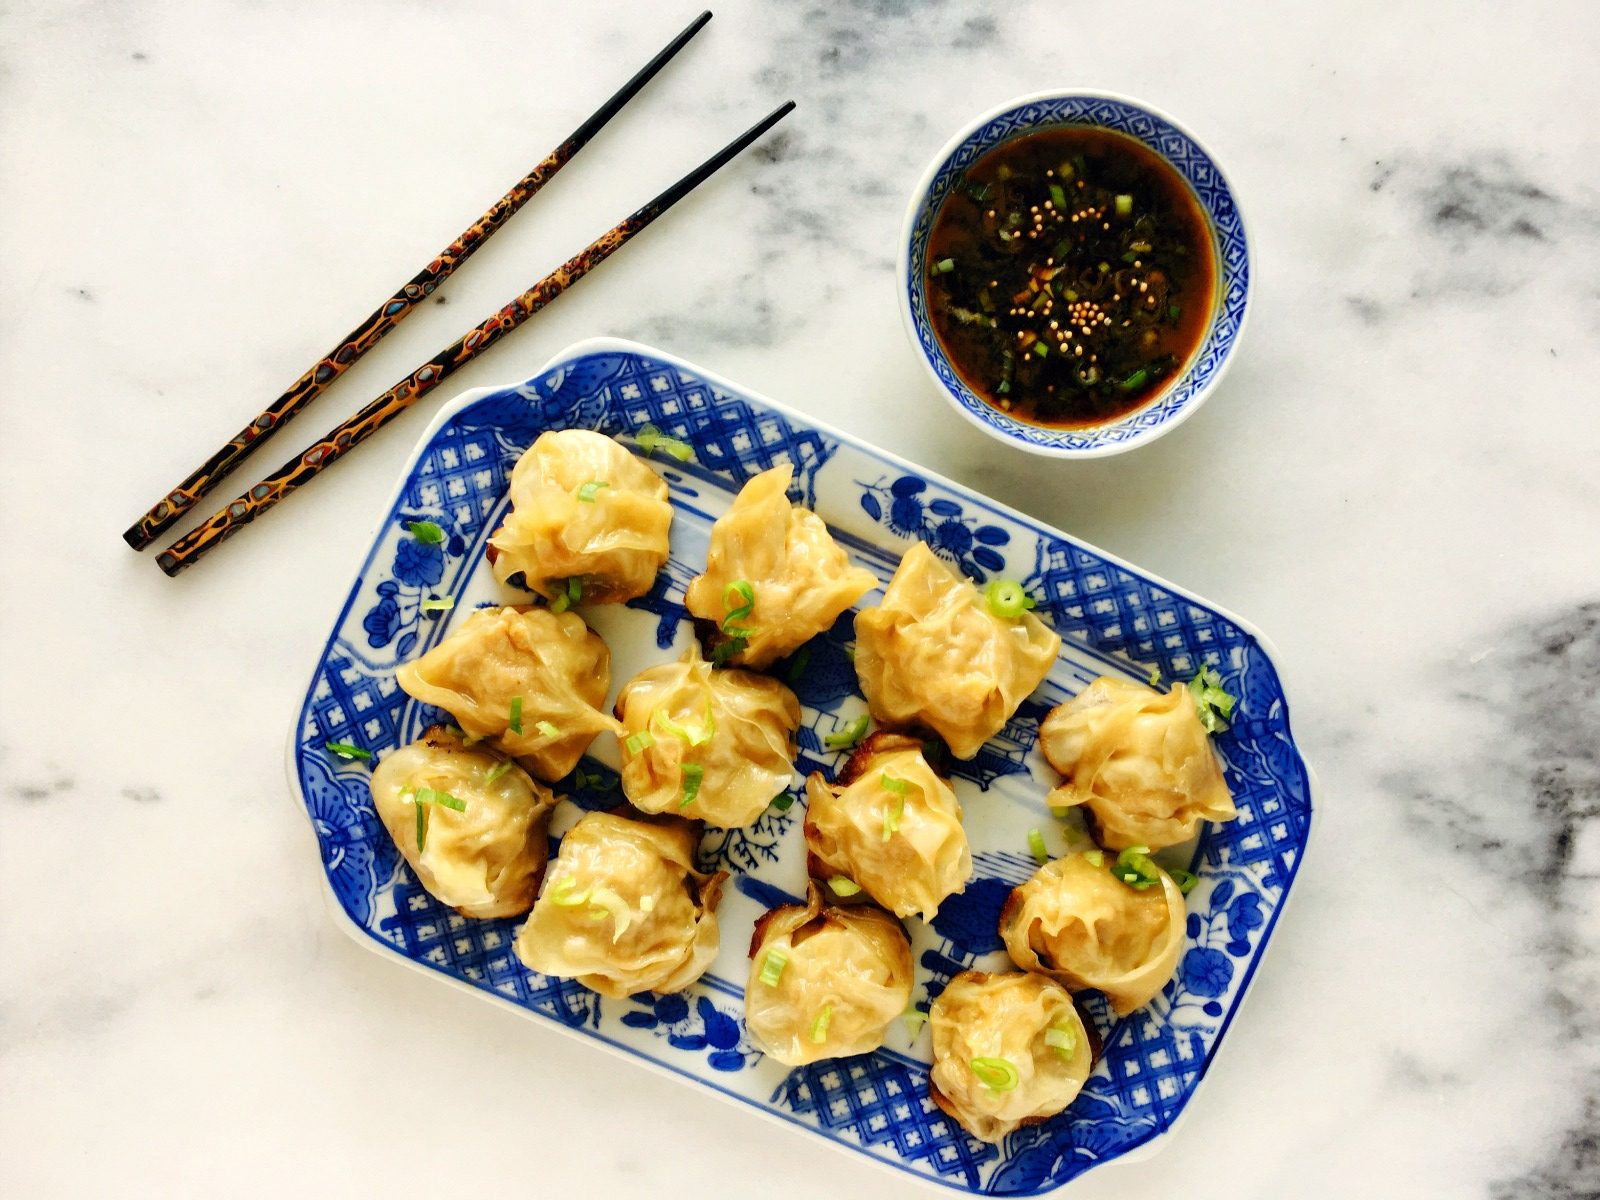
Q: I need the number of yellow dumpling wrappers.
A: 12